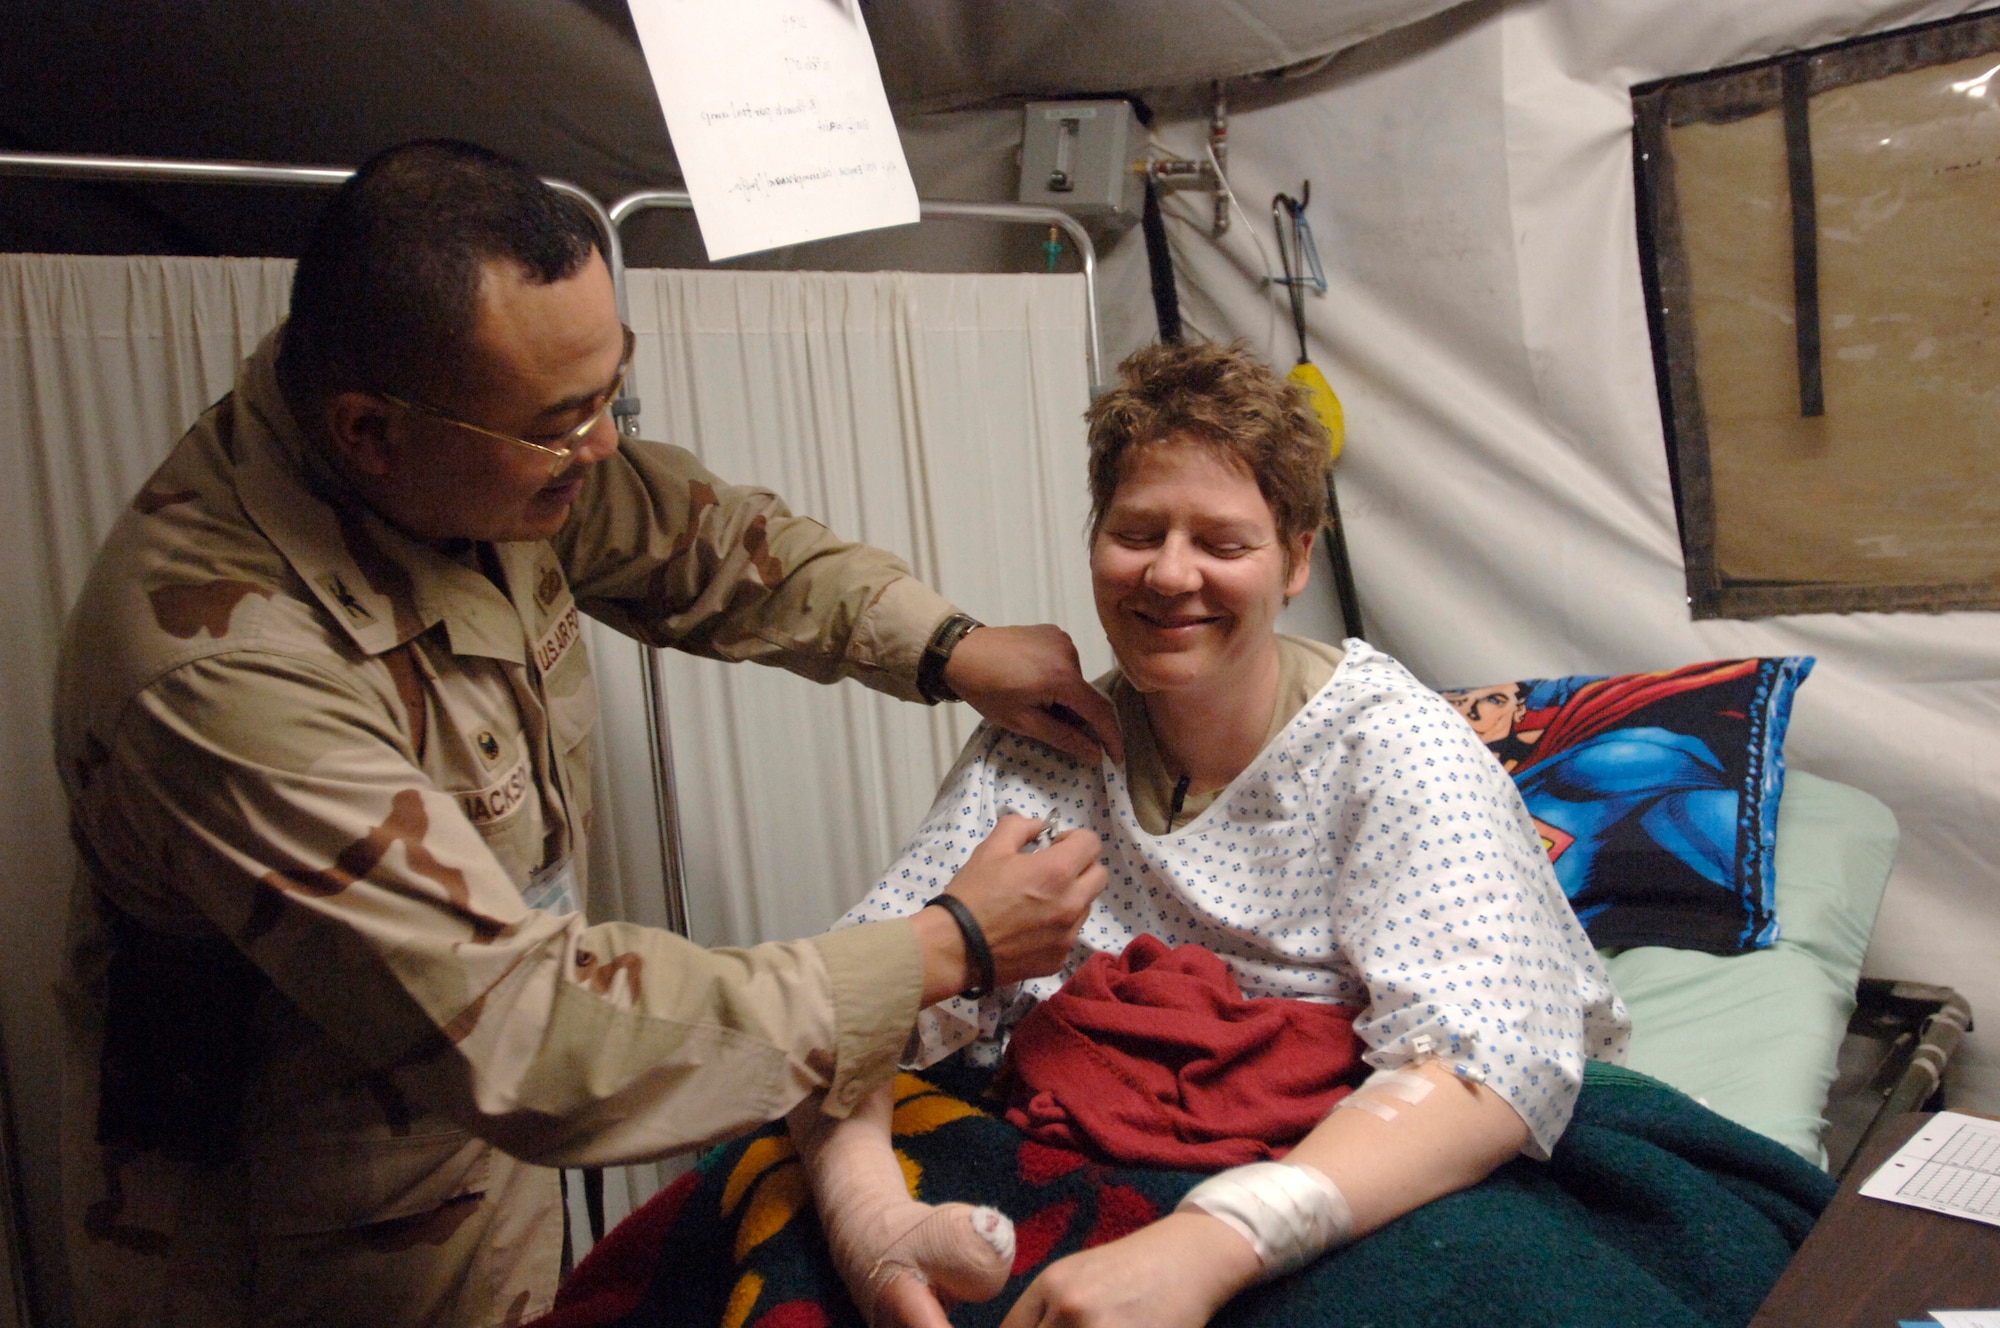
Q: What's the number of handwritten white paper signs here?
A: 1